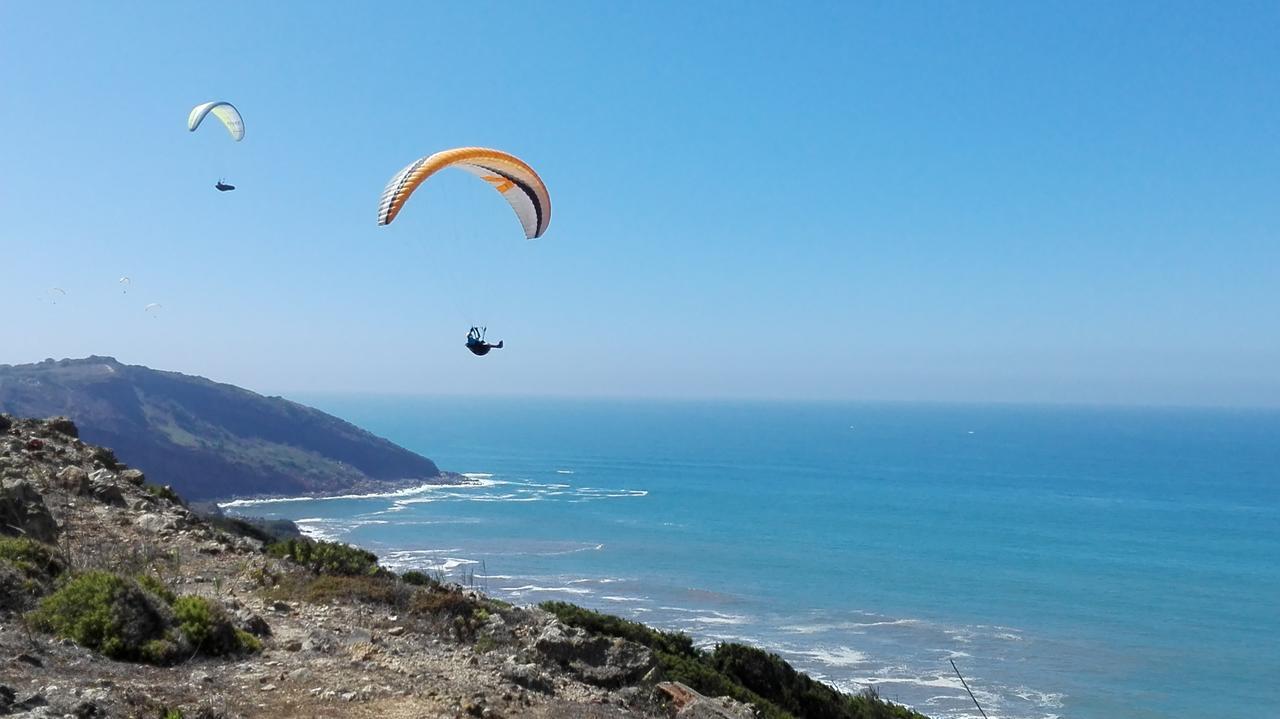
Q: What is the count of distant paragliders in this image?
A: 3